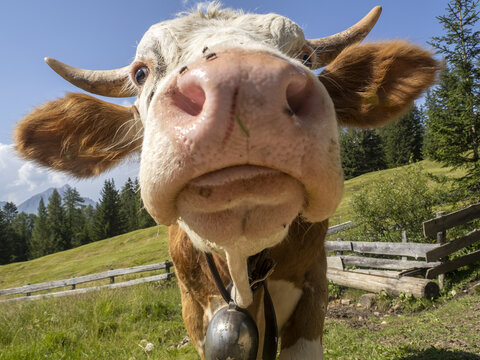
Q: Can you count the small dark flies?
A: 3